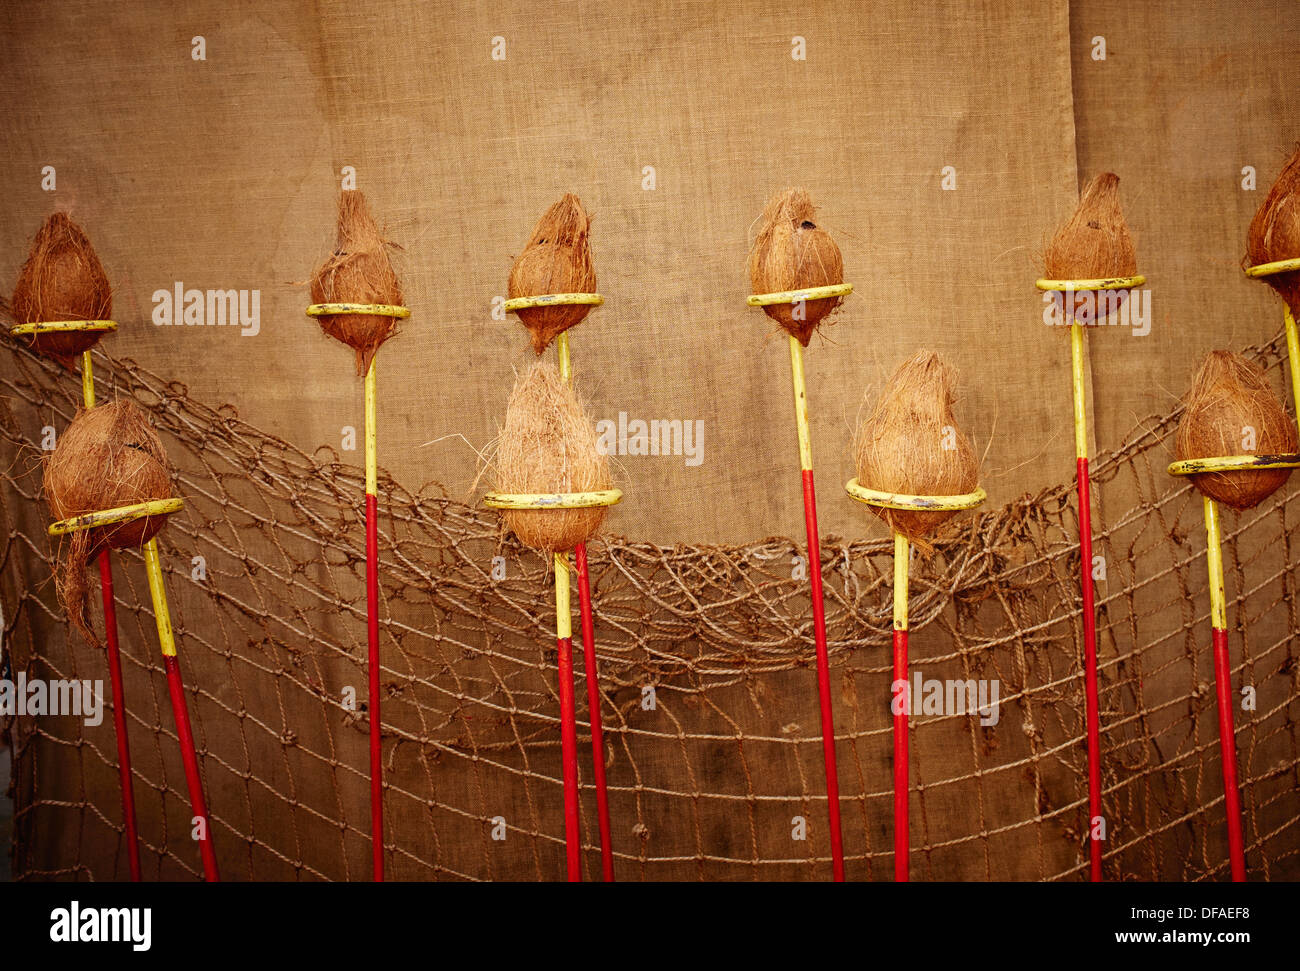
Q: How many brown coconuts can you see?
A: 10